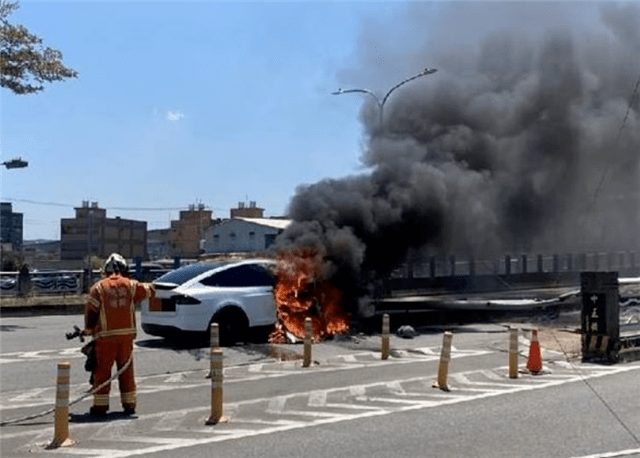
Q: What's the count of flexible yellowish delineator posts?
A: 7